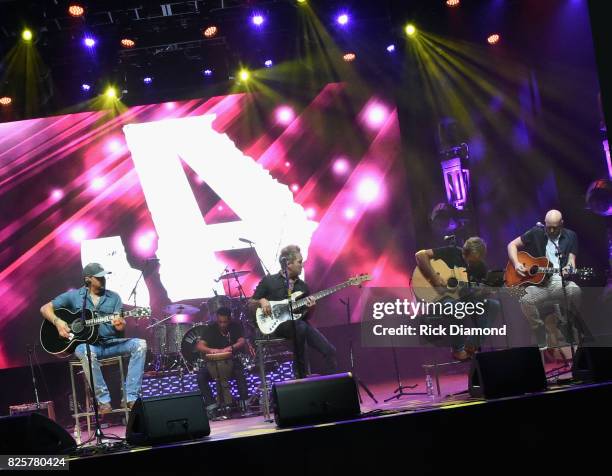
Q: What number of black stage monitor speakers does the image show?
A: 5